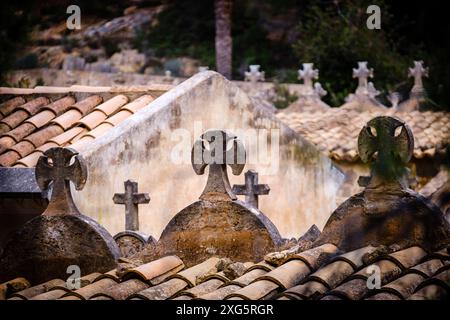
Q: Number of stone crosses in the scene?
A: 9